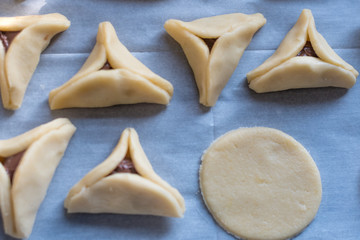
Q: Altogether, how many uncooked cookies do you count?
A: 7